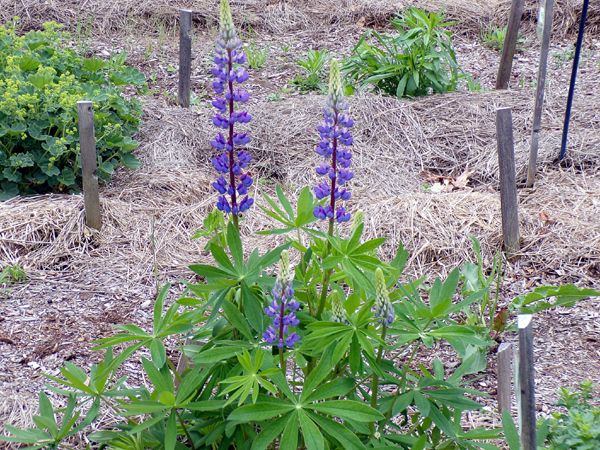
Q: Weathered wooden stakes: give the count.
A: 7